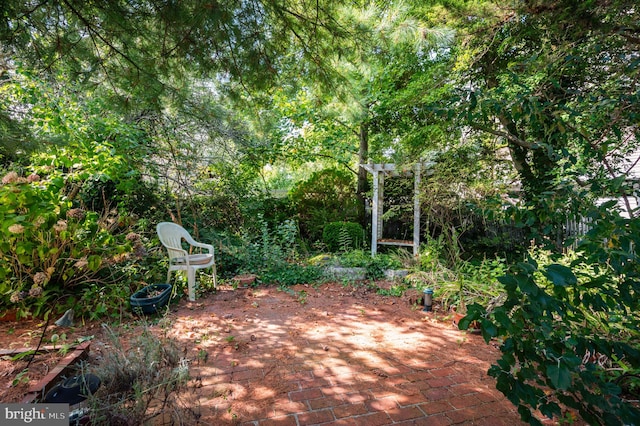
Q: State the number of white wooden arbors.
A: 1